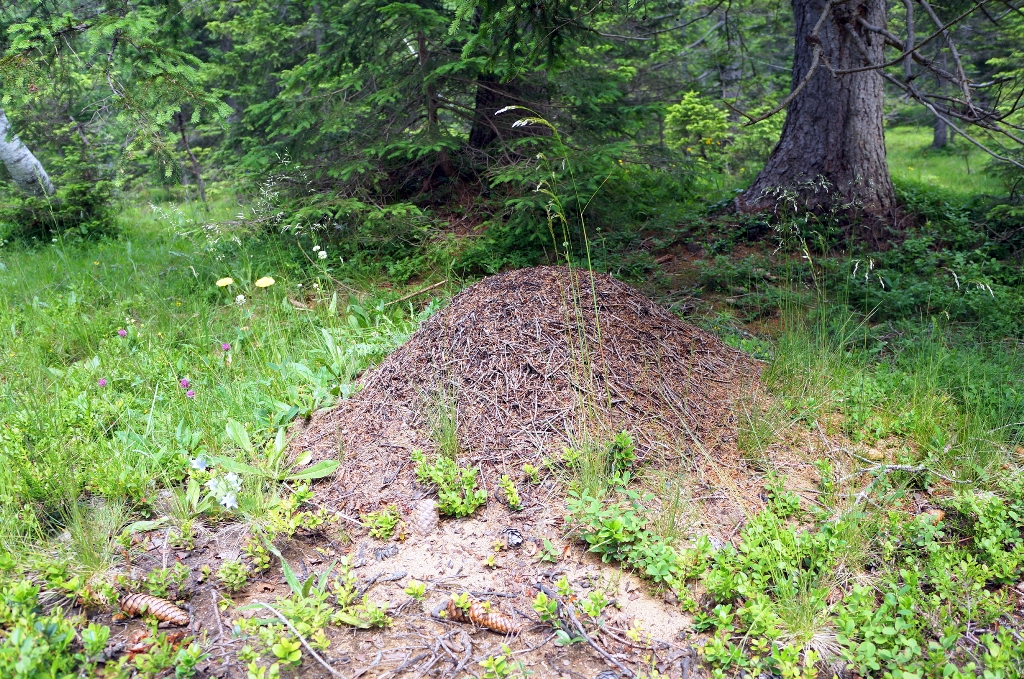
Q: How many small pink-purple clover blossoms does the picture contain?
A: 5